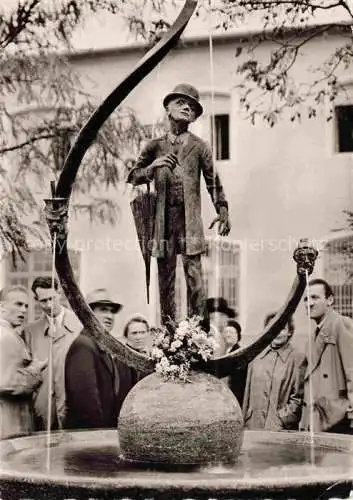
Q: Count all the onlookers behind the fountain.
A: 8